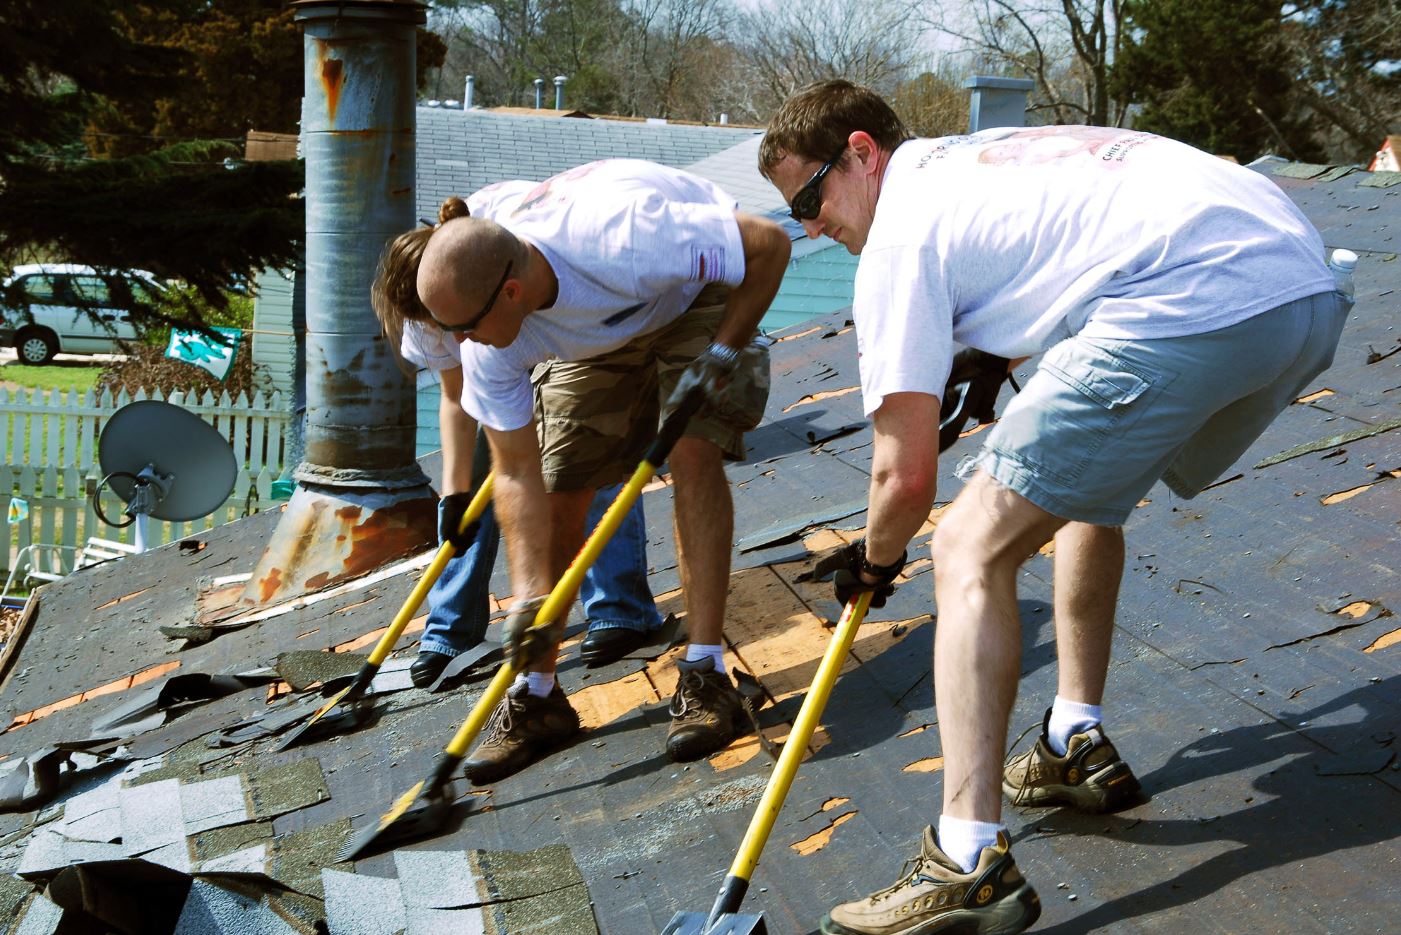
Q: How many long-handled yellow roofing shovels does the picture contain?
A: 3